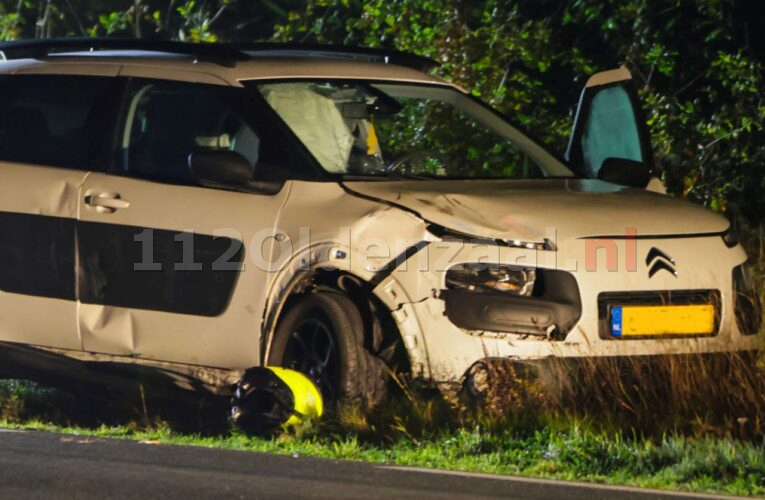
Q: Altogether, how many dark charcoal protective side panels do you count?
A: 2